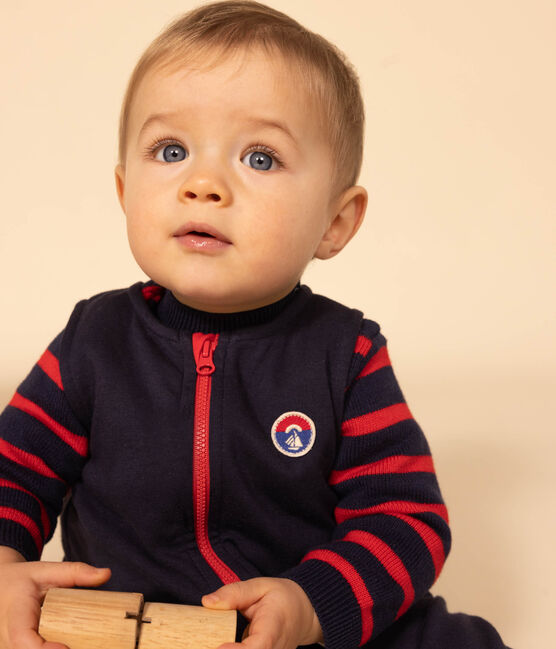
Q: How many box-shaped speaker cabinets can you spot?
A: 0